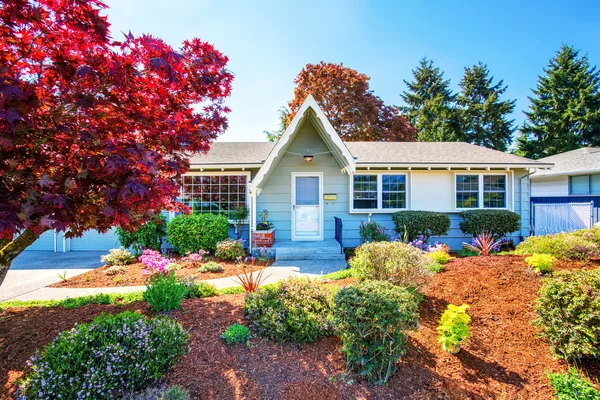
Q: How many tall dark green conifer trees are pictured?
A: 3